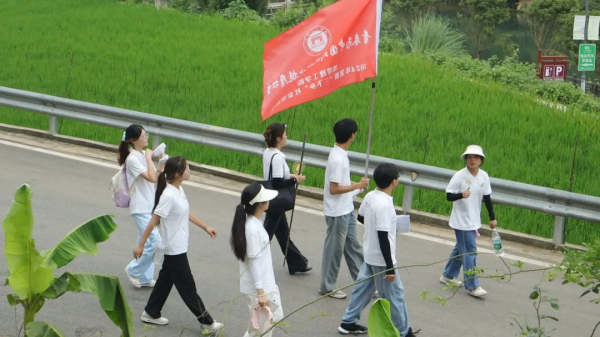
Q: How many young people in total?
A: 7